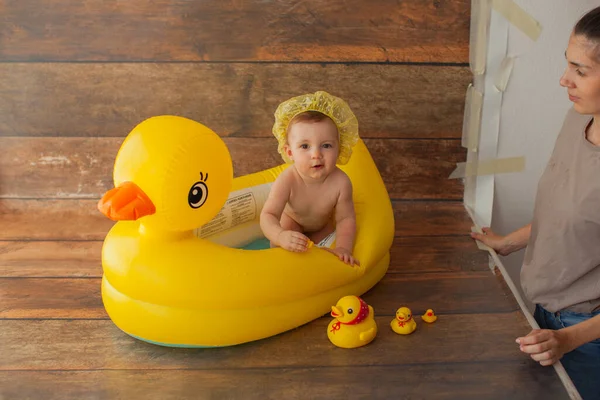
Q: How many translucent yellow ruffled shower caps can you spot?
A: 1